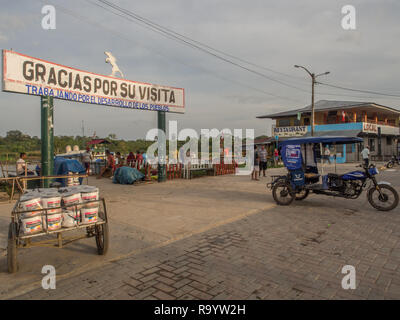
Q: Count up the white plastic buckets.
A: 8